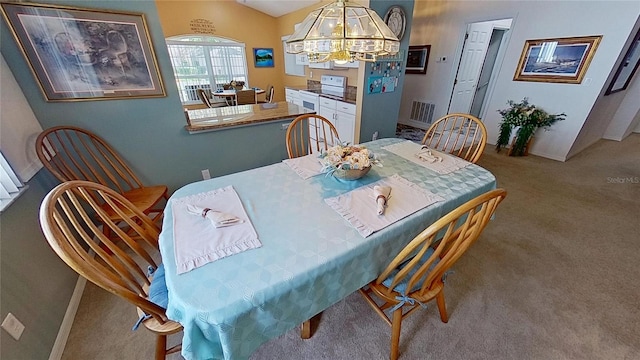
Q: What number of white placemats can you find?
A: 4